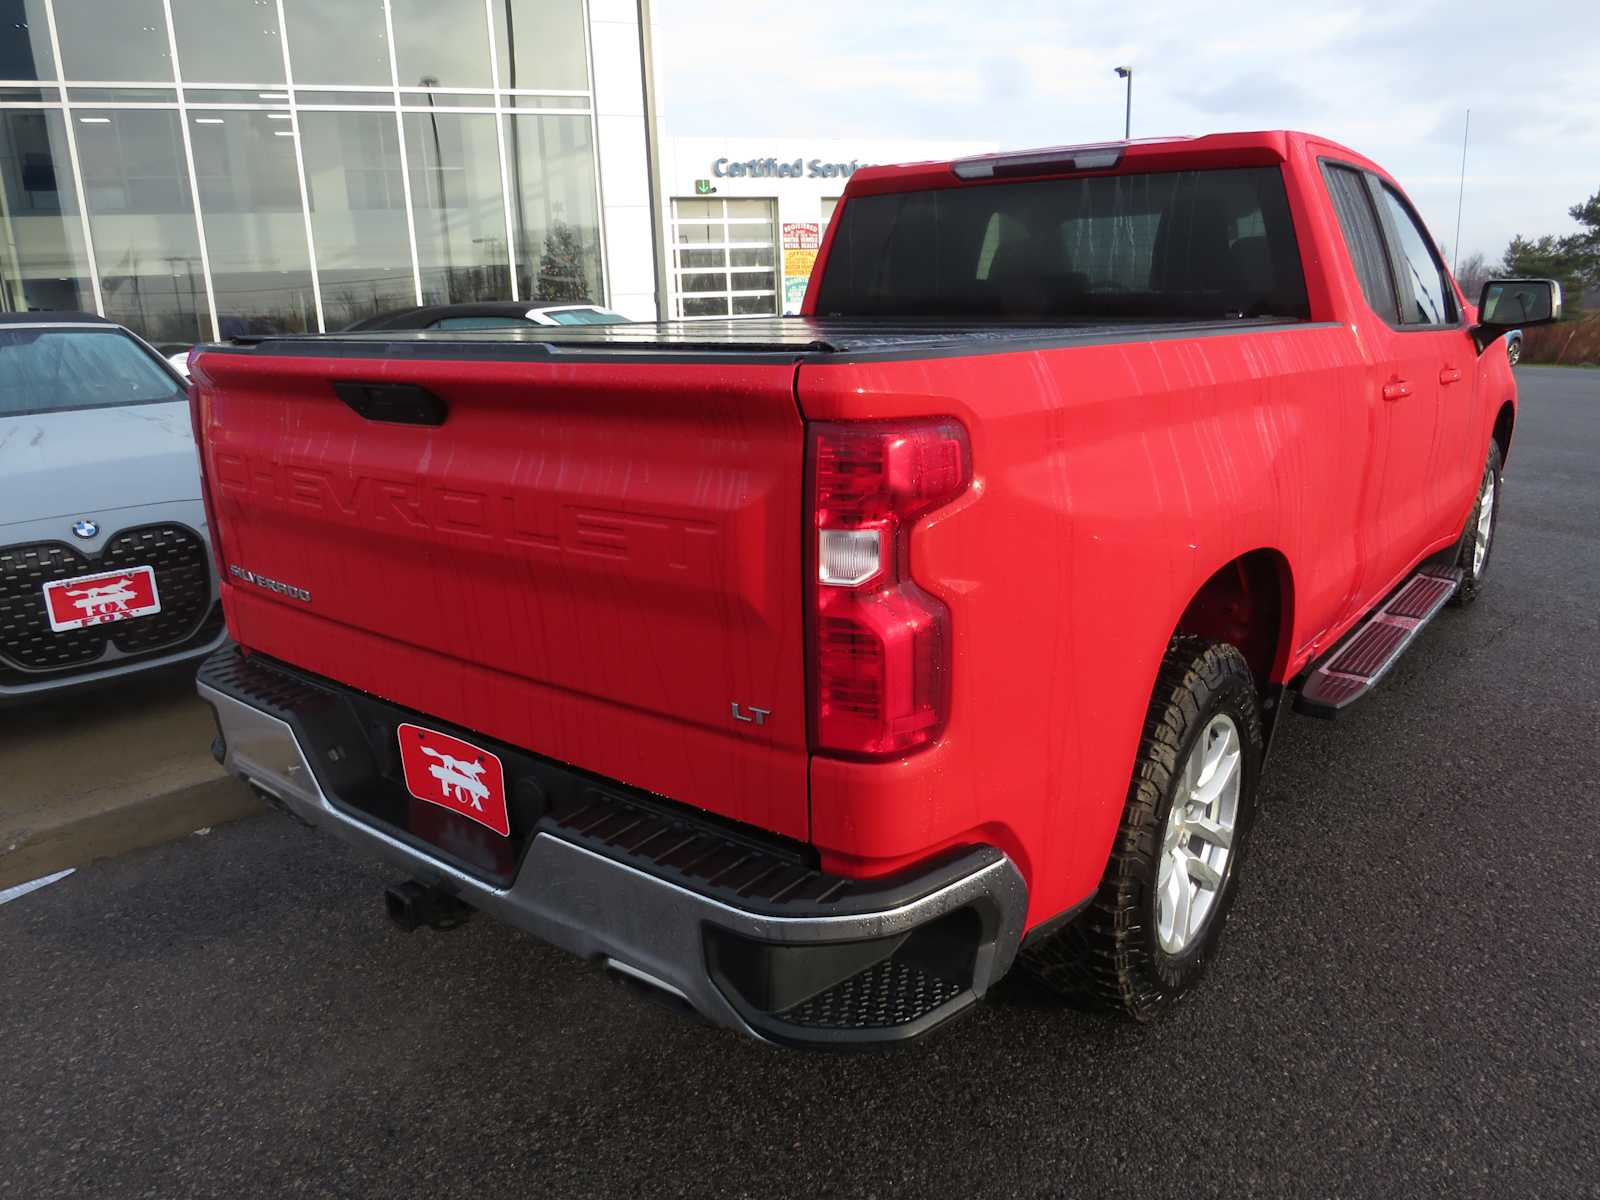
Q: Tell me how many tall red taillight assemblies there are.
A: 1